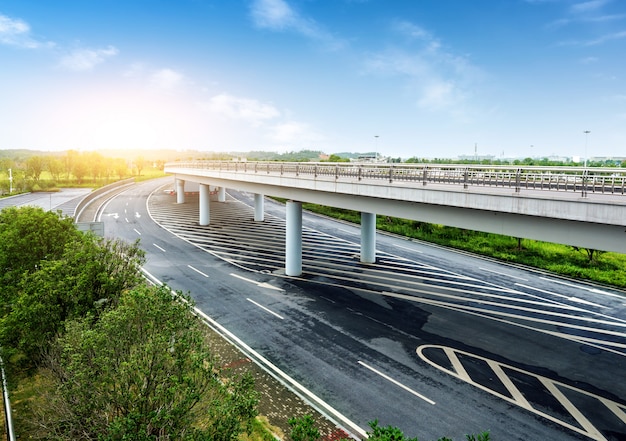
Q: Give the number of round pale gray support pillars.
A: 6